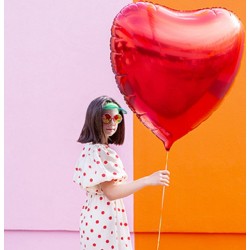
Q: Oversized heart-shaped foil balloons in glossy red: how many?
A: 1